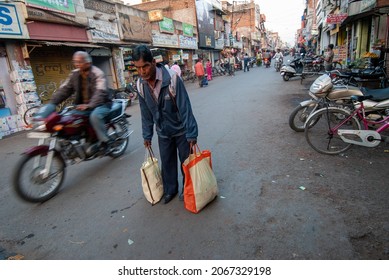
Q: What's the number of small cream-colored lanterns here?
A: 0